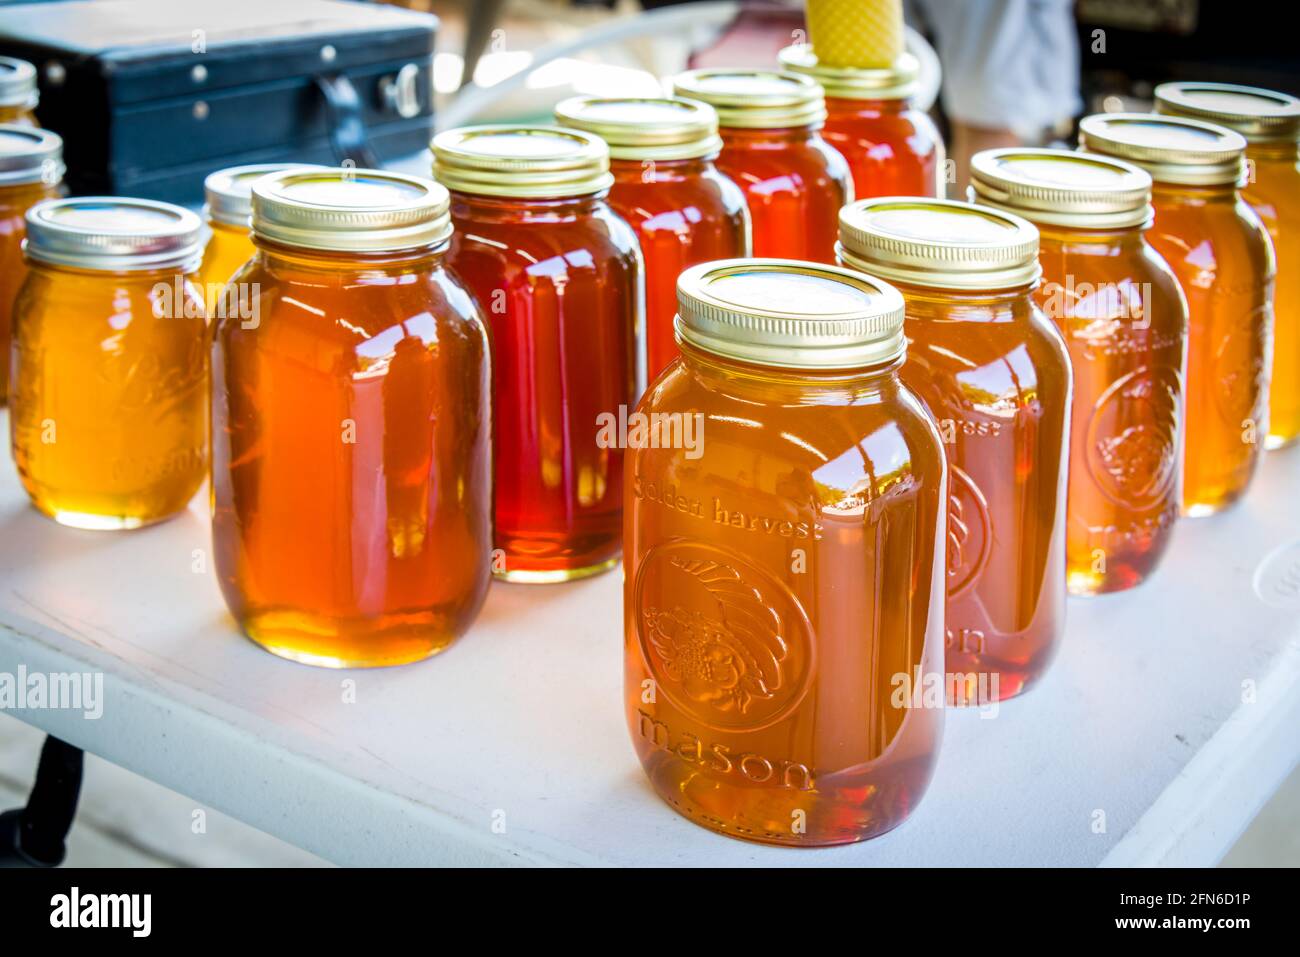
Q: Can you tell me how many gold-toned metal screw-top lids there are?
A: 10